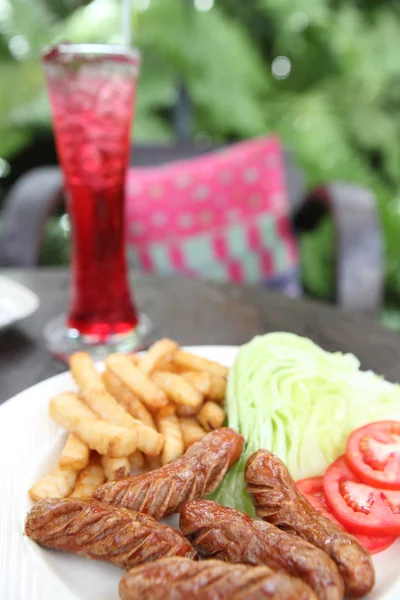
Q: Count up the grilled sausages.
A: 5